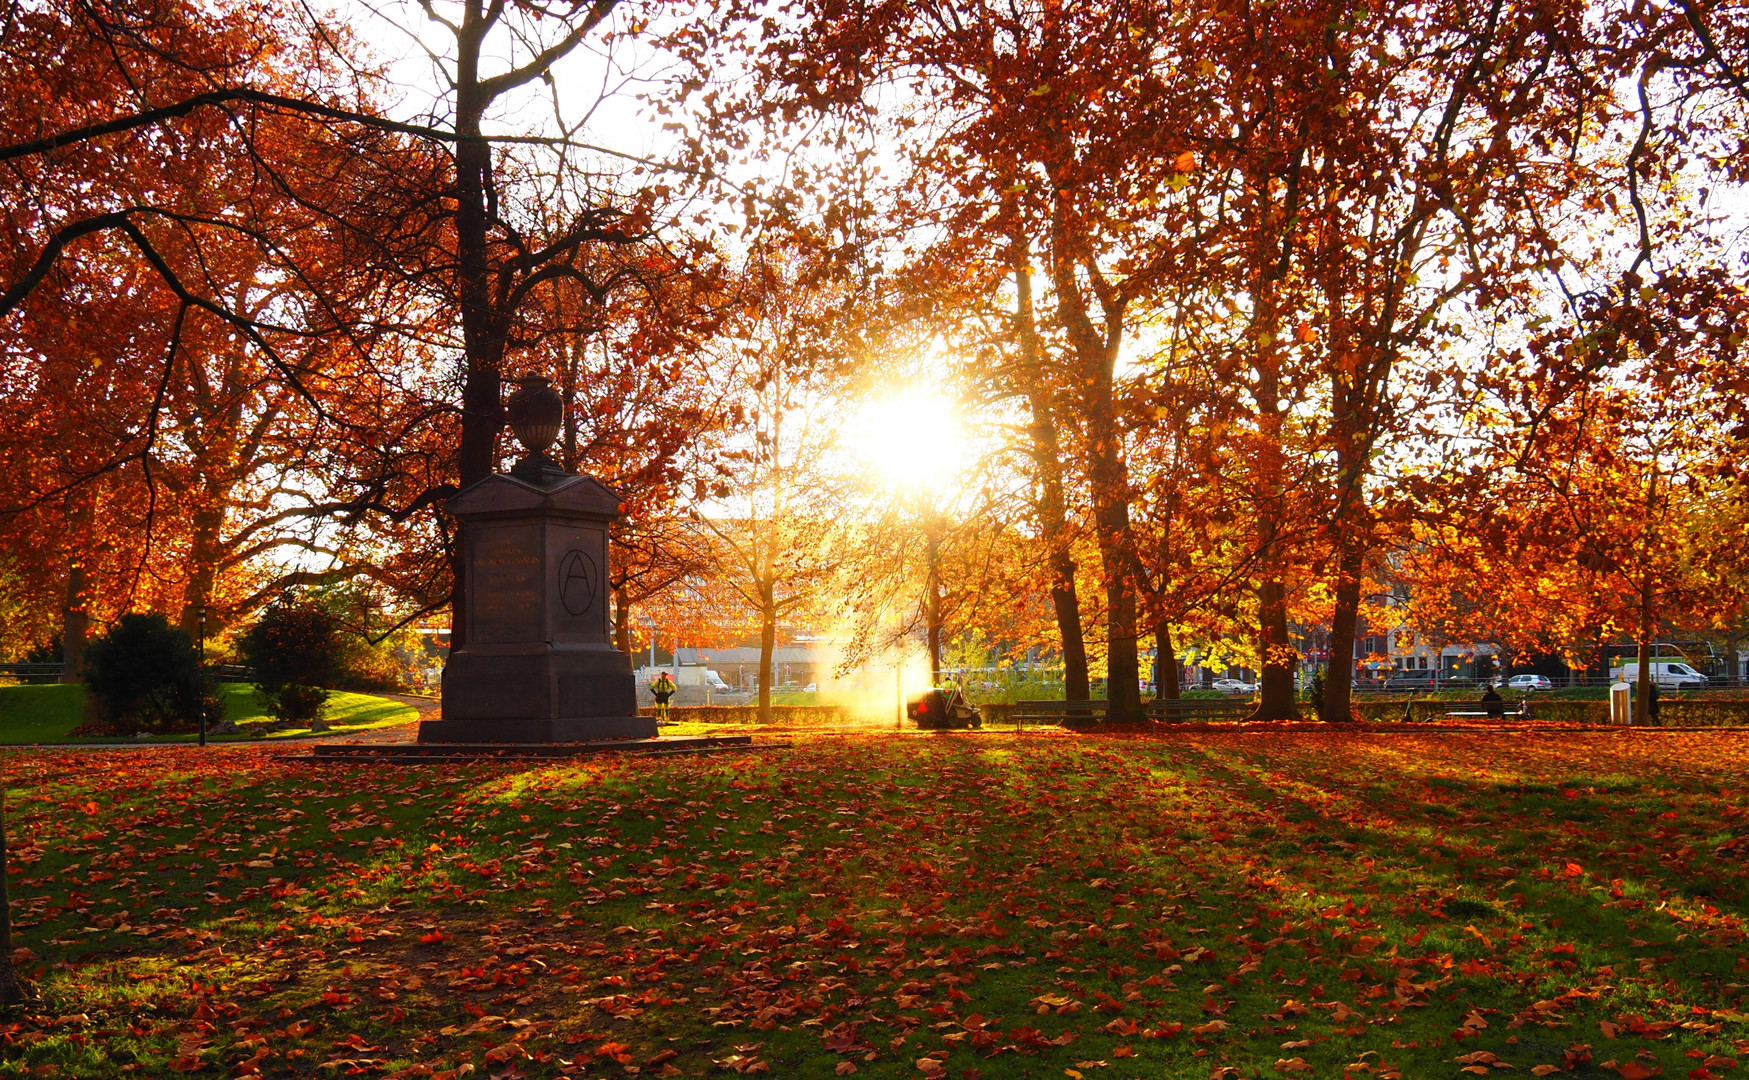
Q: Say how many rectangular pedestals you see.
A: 1